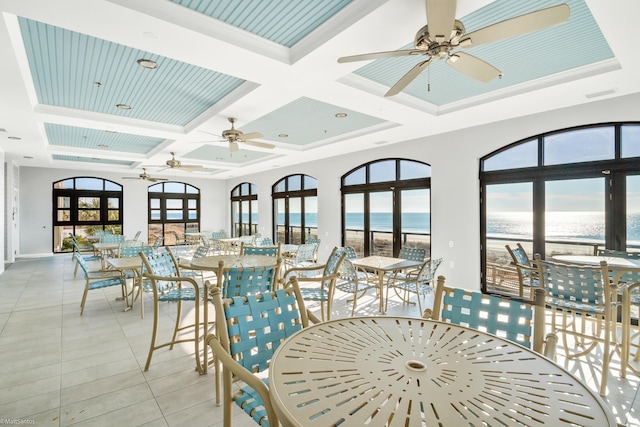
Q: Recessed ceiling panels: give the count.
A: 8